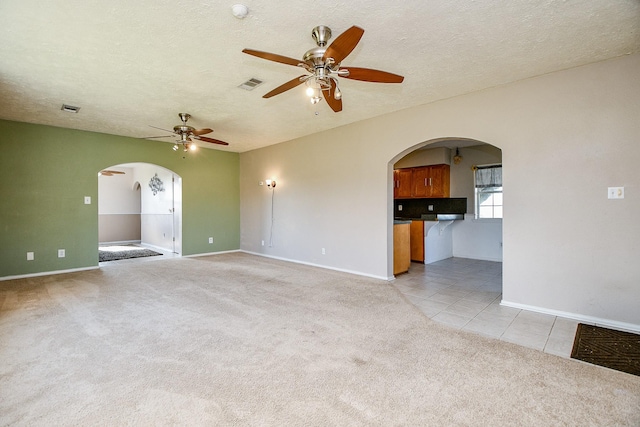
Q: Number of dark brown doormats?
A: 1